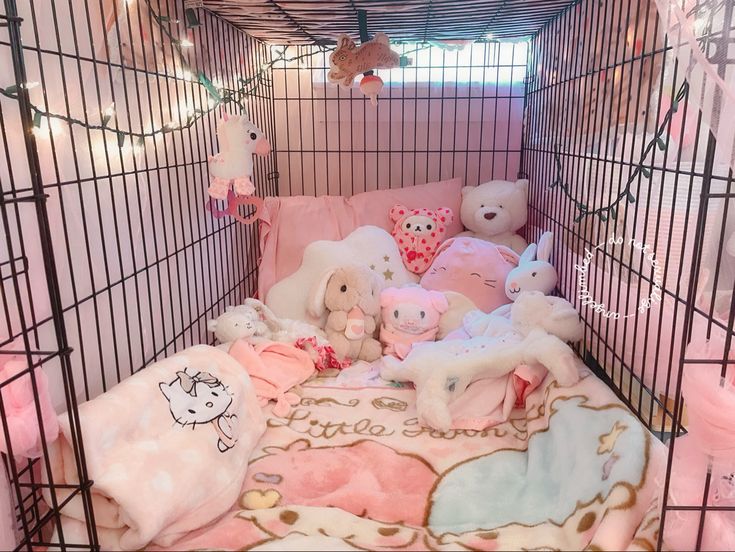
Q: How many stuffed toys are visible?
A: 11